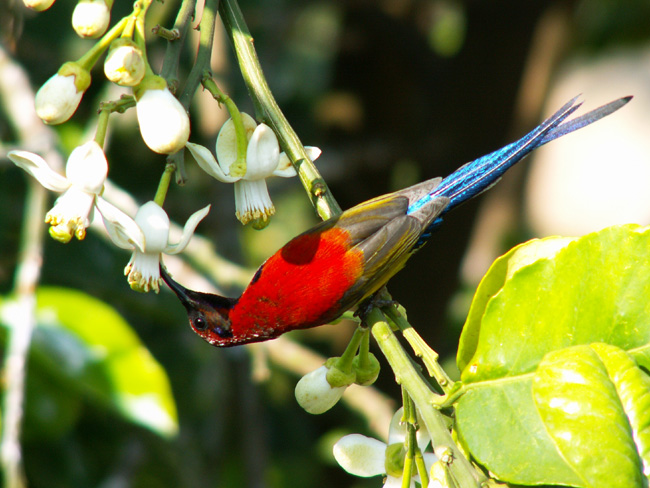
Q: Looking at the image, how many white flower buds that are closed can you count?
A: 6